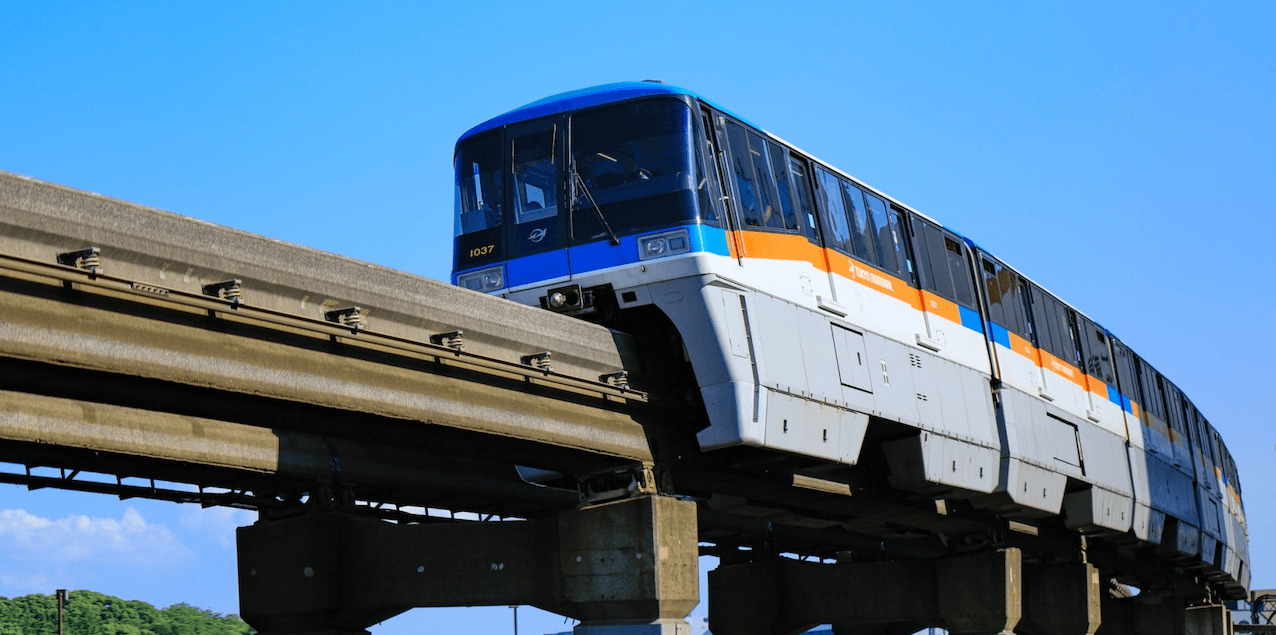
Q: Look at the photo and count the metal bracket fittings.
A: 6